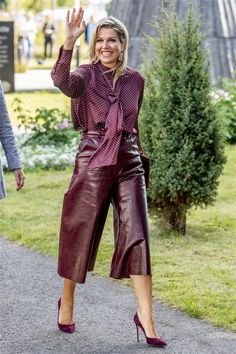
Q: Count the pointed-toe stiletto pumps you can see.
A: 2